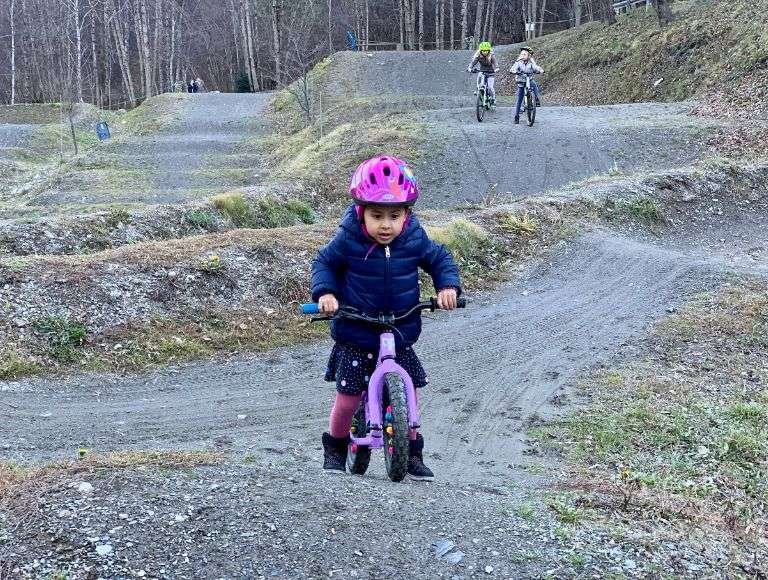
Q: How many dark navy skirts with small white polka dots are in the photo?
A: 1